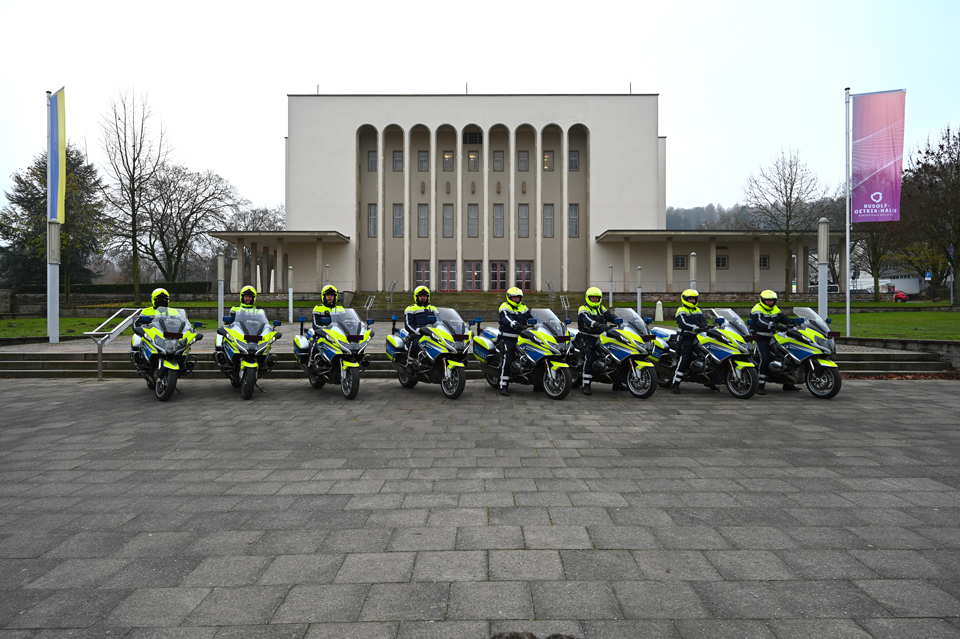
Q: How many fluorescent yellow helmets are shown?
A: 8